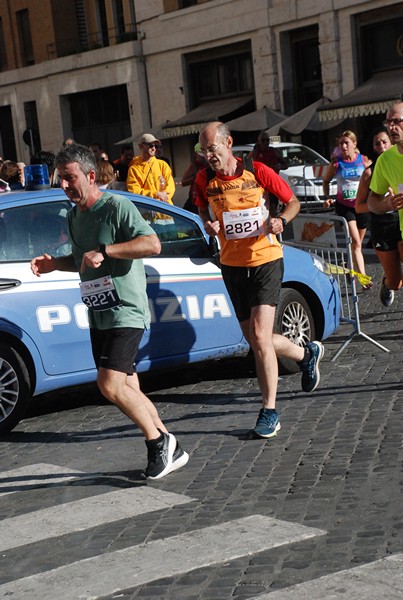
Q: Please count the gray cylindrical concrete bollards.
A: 0